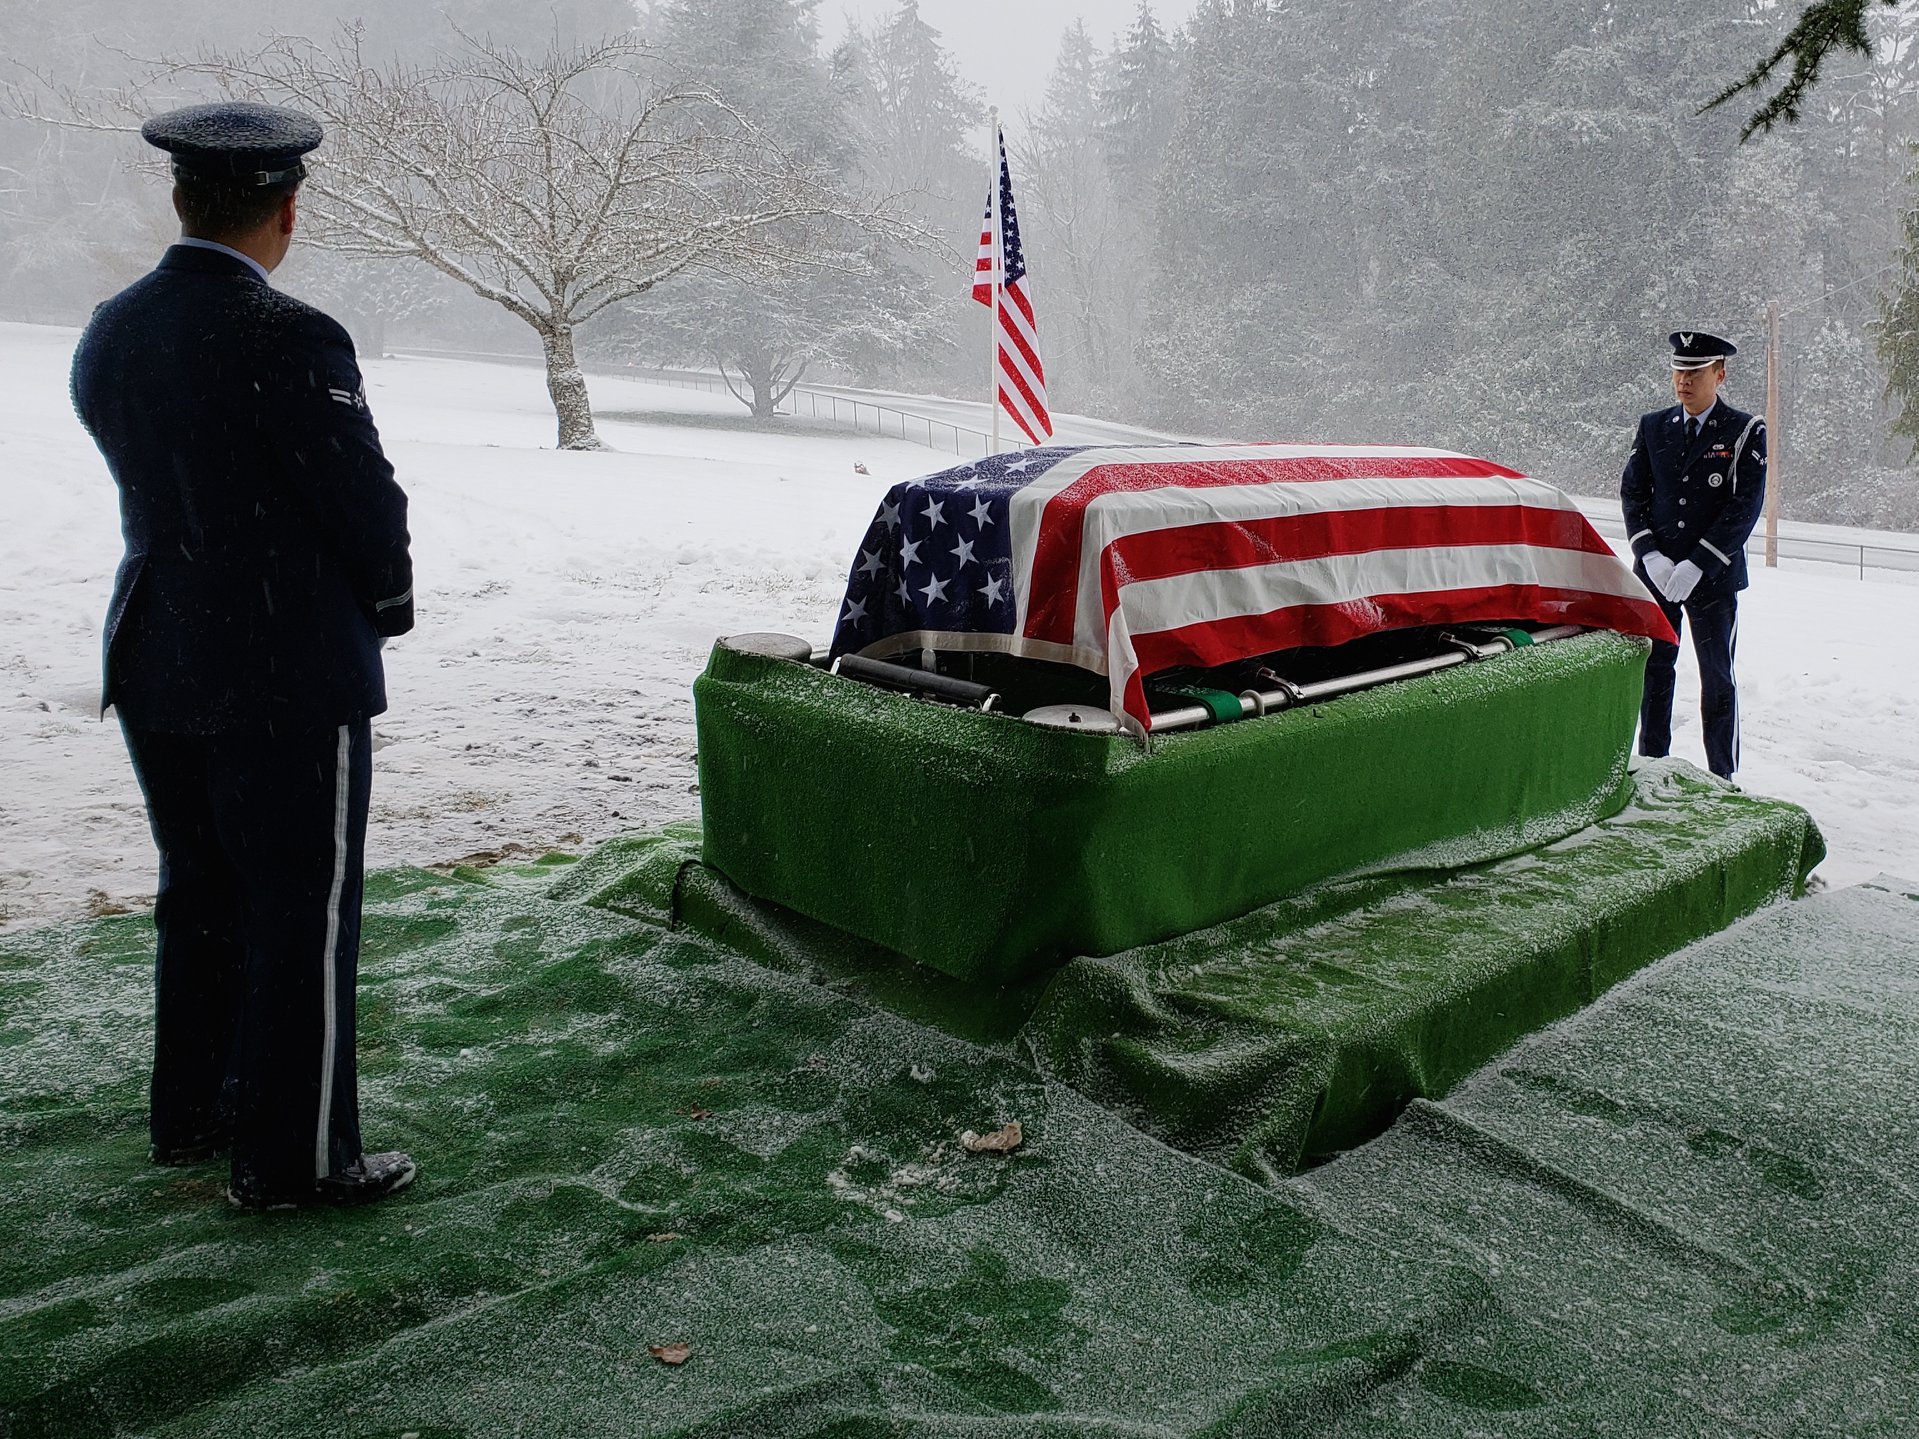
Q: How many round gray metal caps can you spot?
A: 2